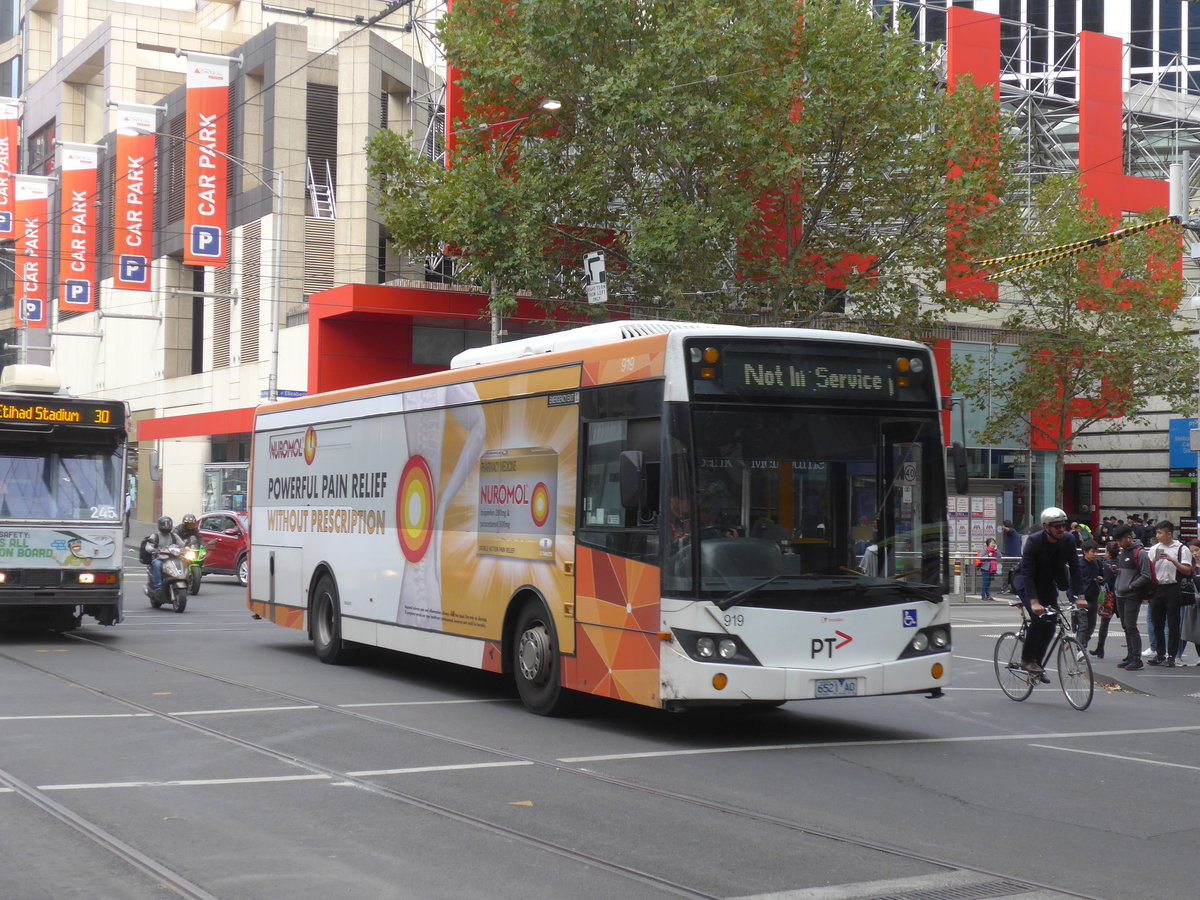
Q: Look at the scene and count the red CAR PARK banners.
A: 5